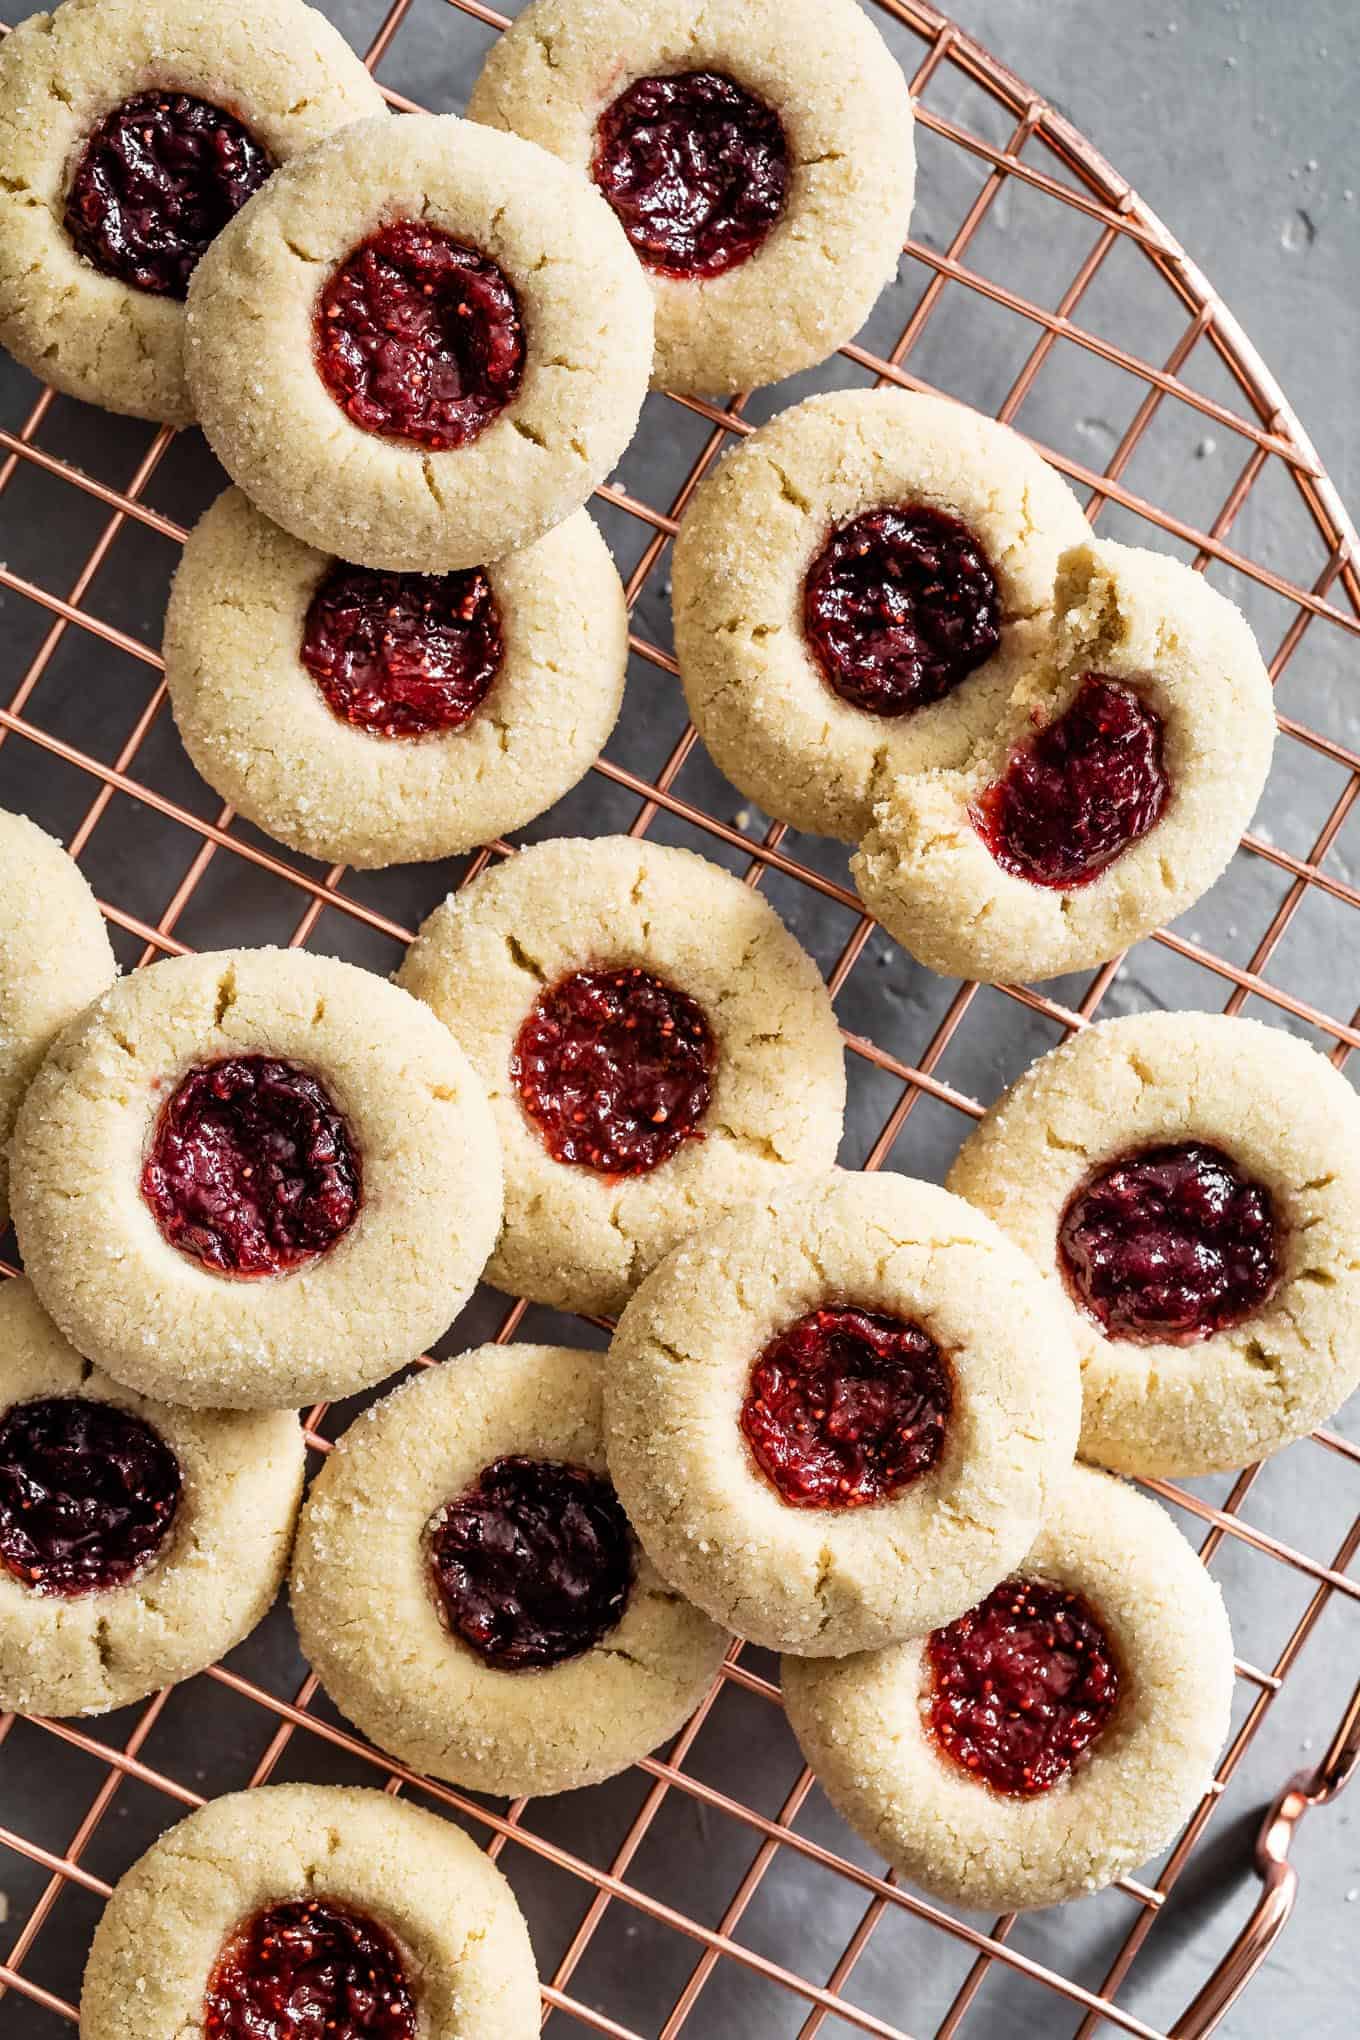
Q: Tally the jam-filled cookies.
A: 14